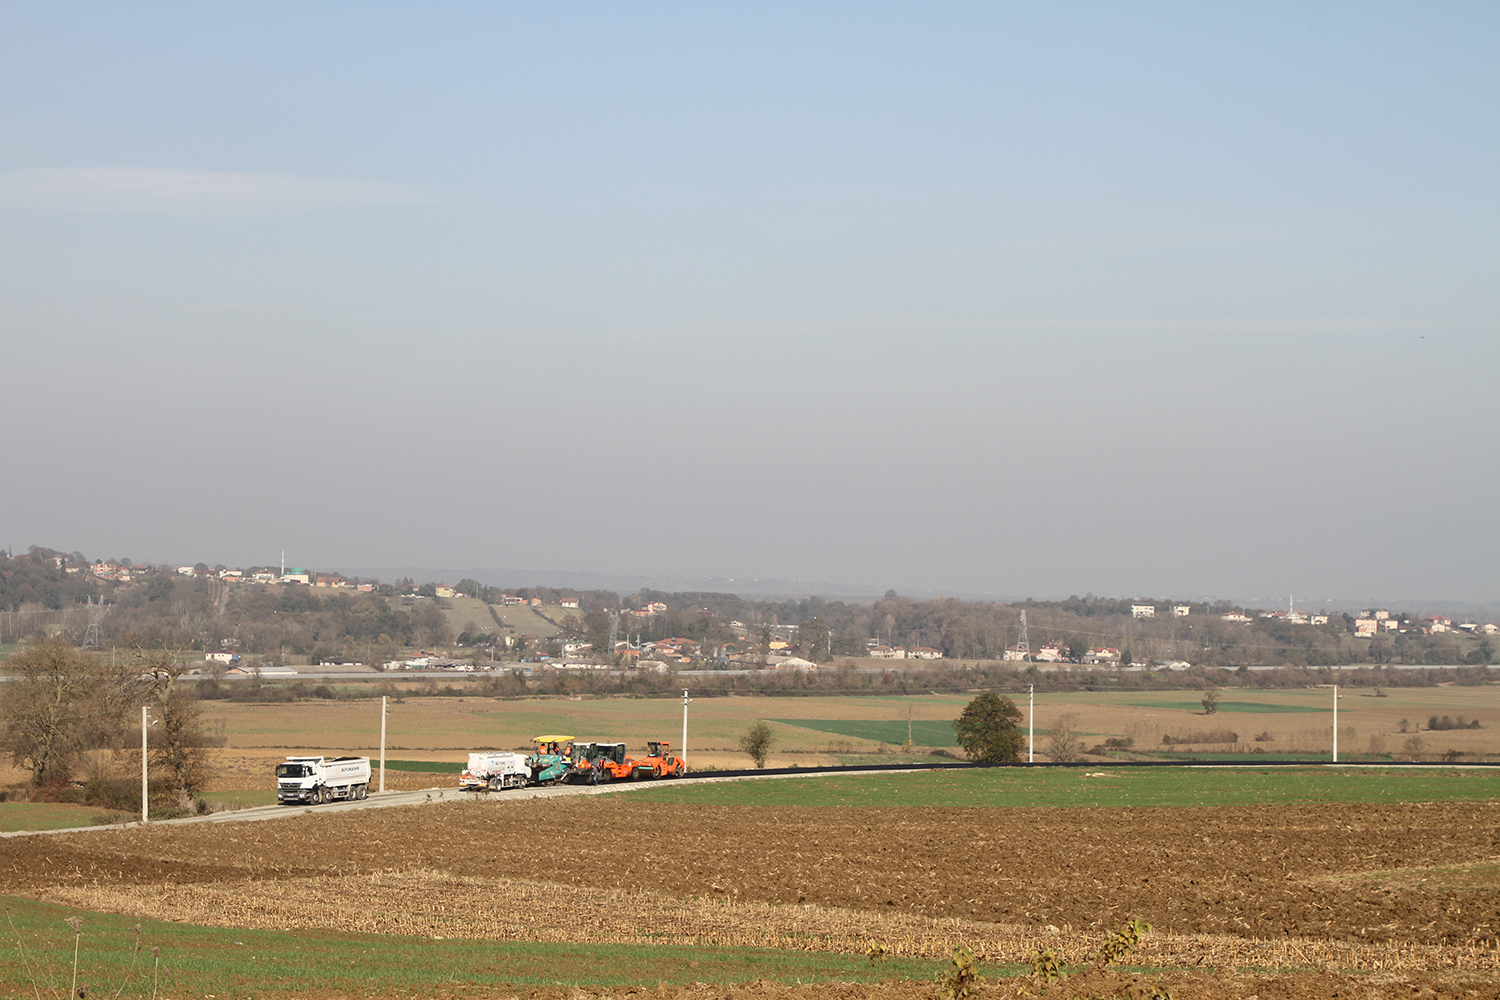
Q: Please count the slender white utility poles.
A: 5